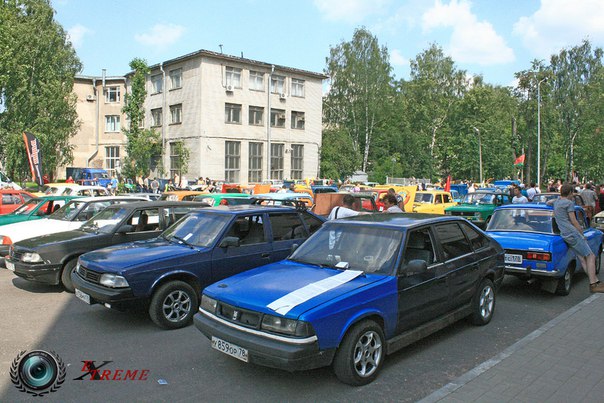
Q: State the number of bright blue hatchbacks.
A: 1